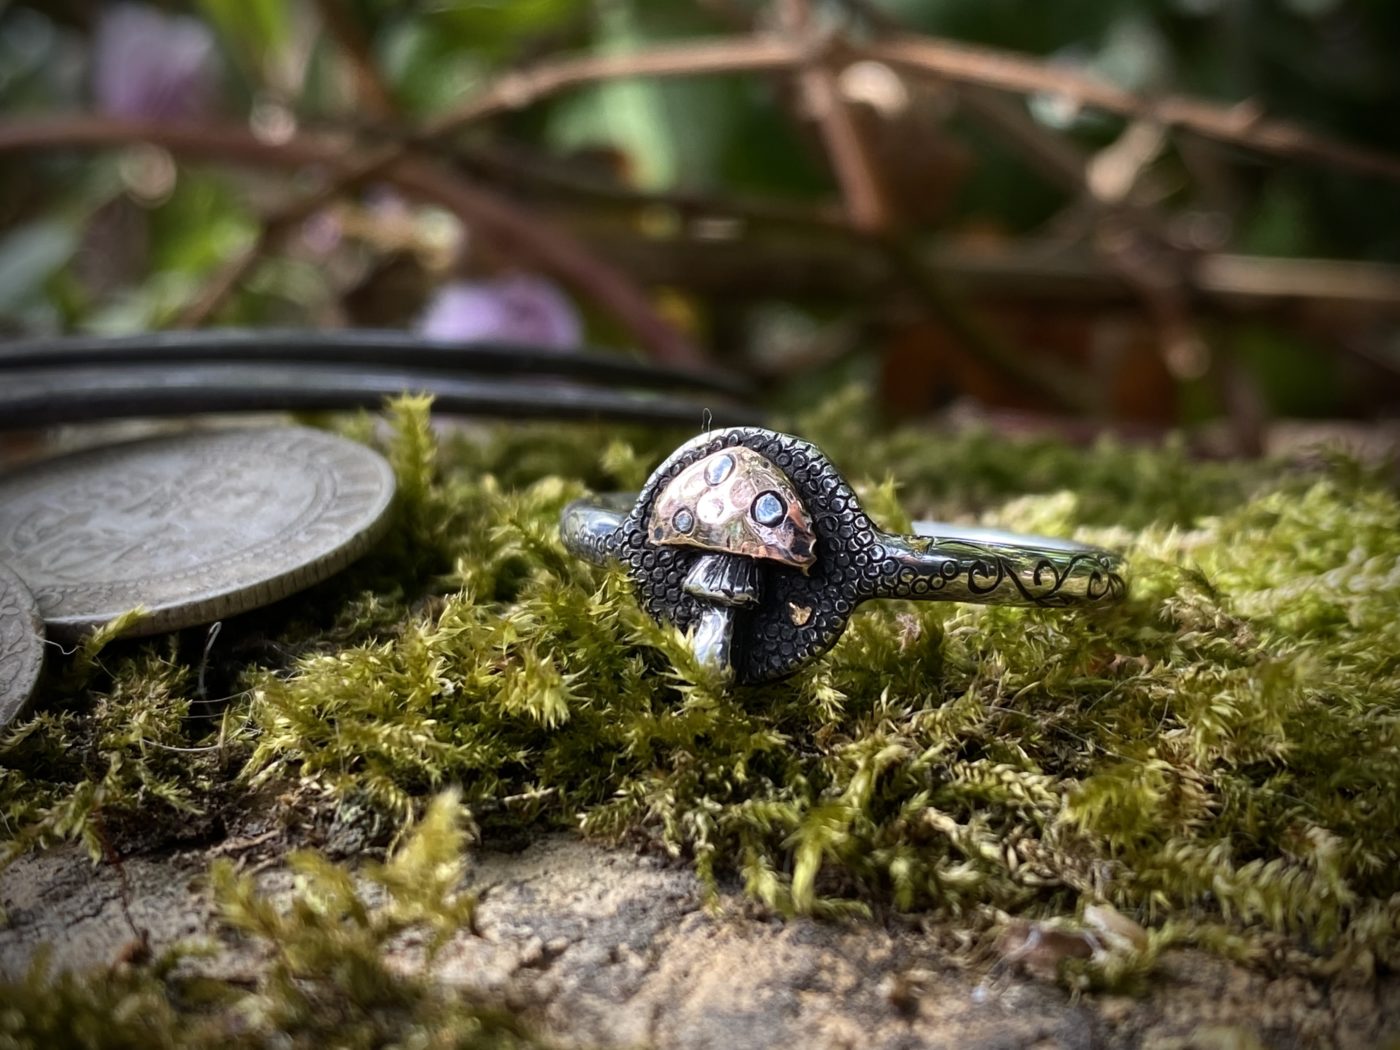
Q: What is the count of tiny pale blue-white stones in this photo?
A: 3